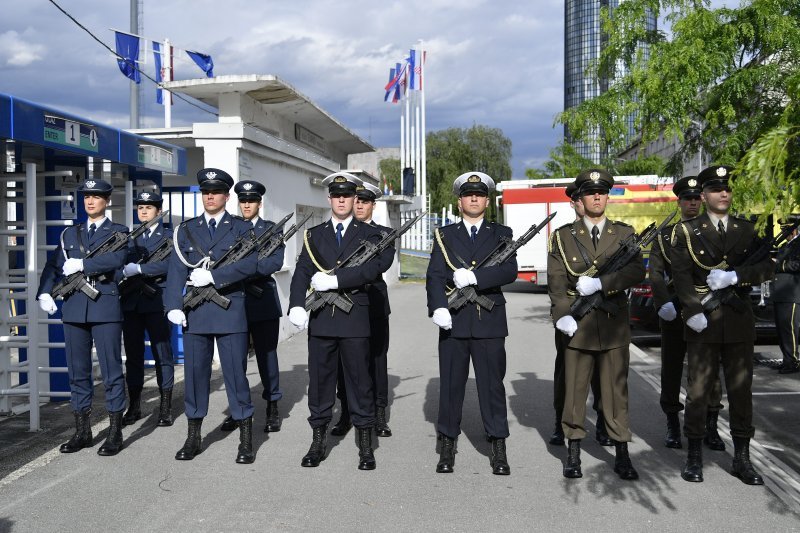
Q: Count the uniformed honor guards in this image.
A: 11